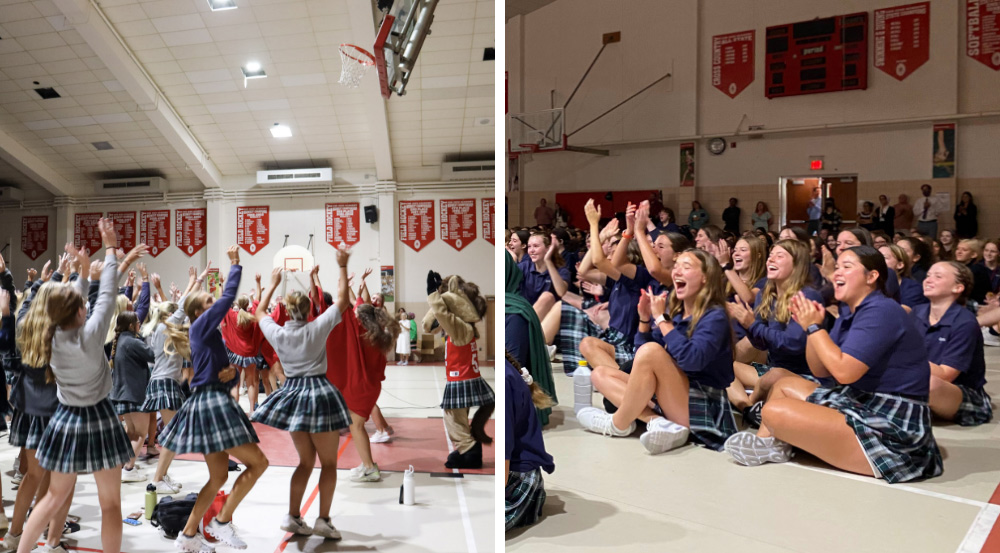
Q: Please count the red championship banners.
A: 13